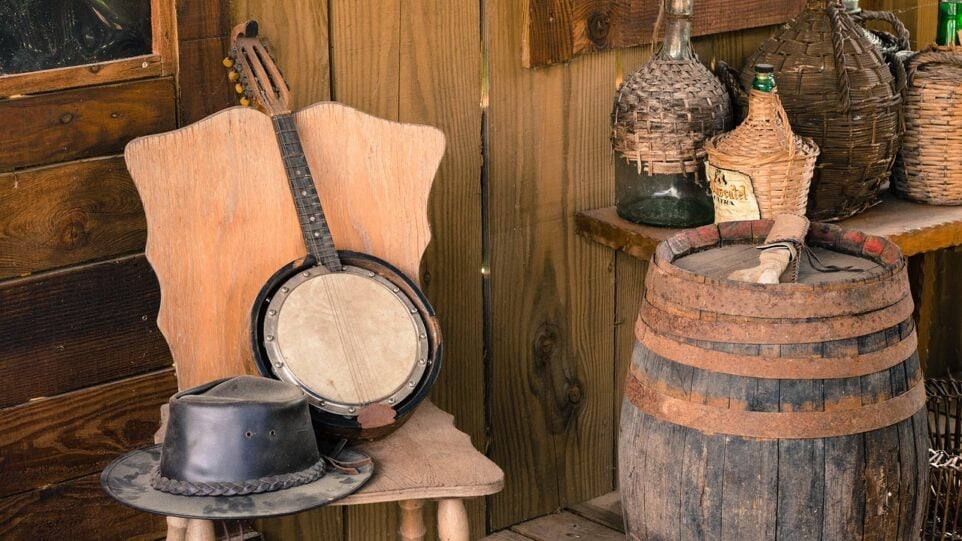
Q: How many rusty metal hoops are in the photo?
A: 4